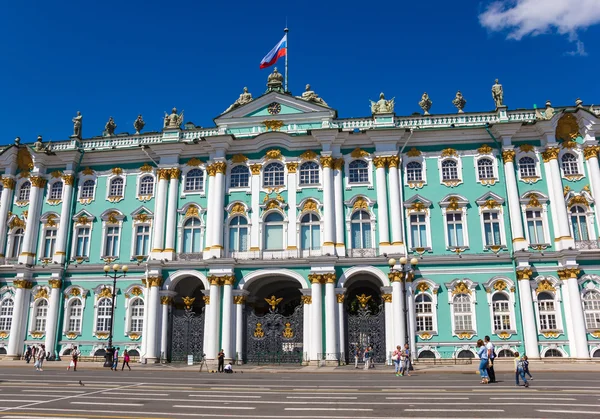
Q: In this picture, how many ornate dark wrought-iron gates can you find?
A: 3